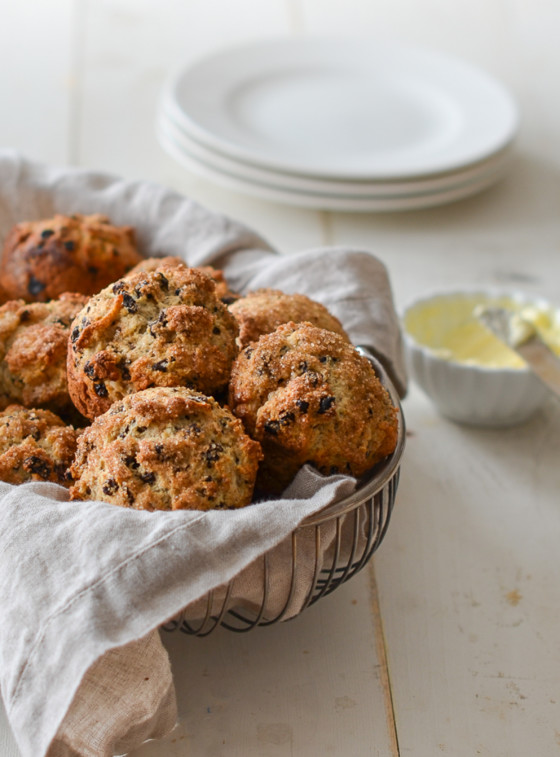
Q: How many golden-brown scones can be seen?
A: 8